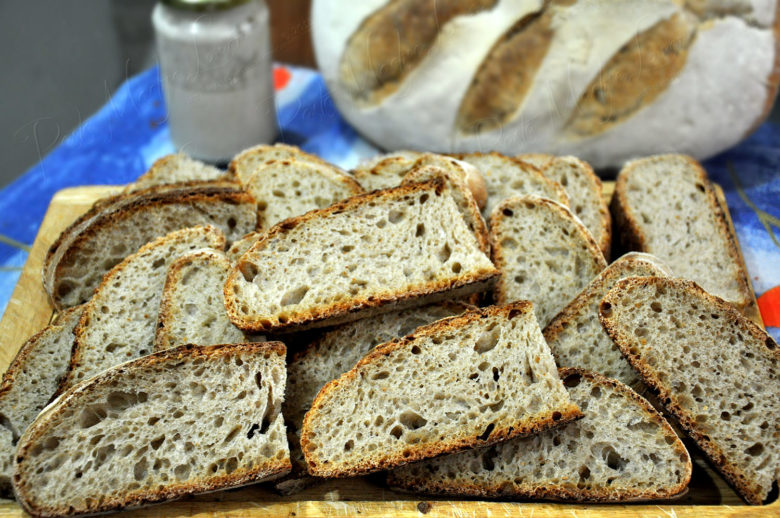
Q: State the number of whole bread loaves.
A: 1